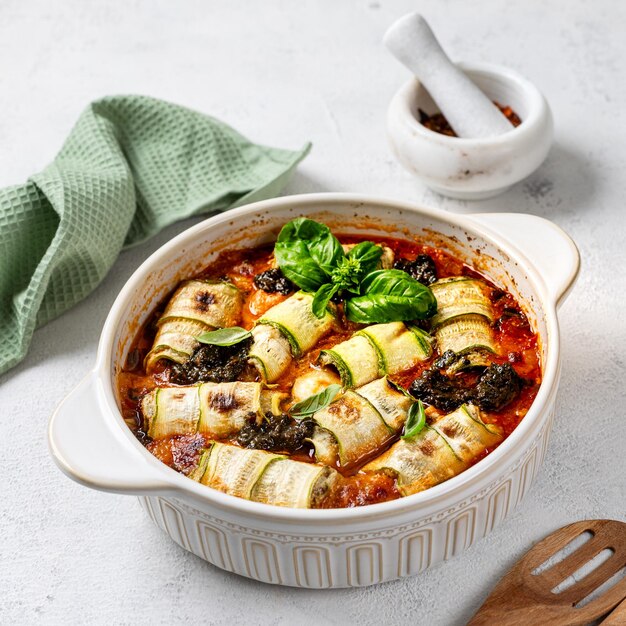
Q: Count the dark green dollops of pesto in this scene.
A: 5